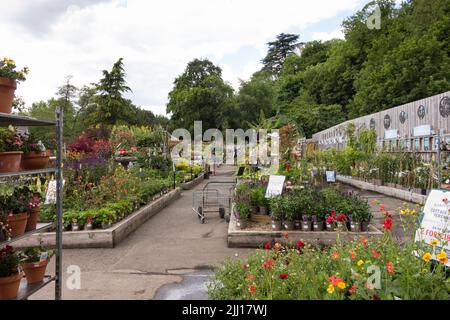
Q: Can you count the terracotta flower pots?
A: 7